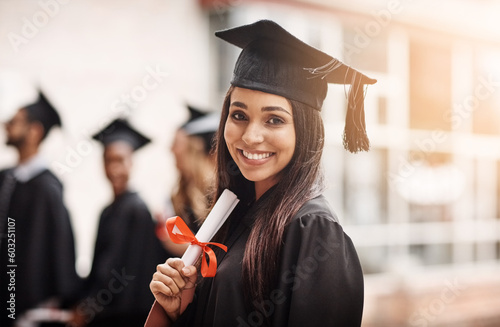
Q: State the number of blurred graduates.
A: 3